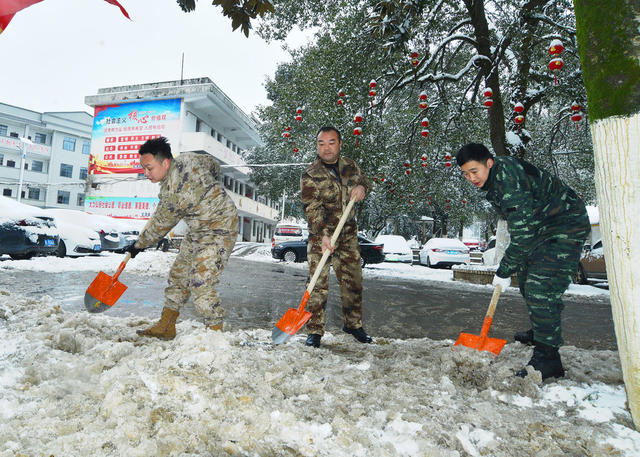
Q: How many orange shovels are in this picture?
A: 3